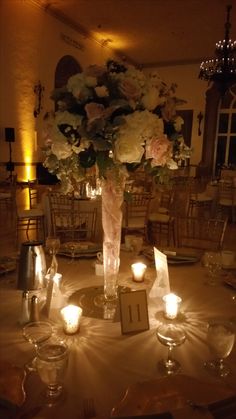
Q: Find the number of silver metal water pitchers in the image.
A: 1